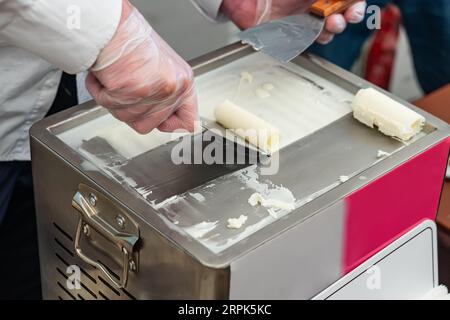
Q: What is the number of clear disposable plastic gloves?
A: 2